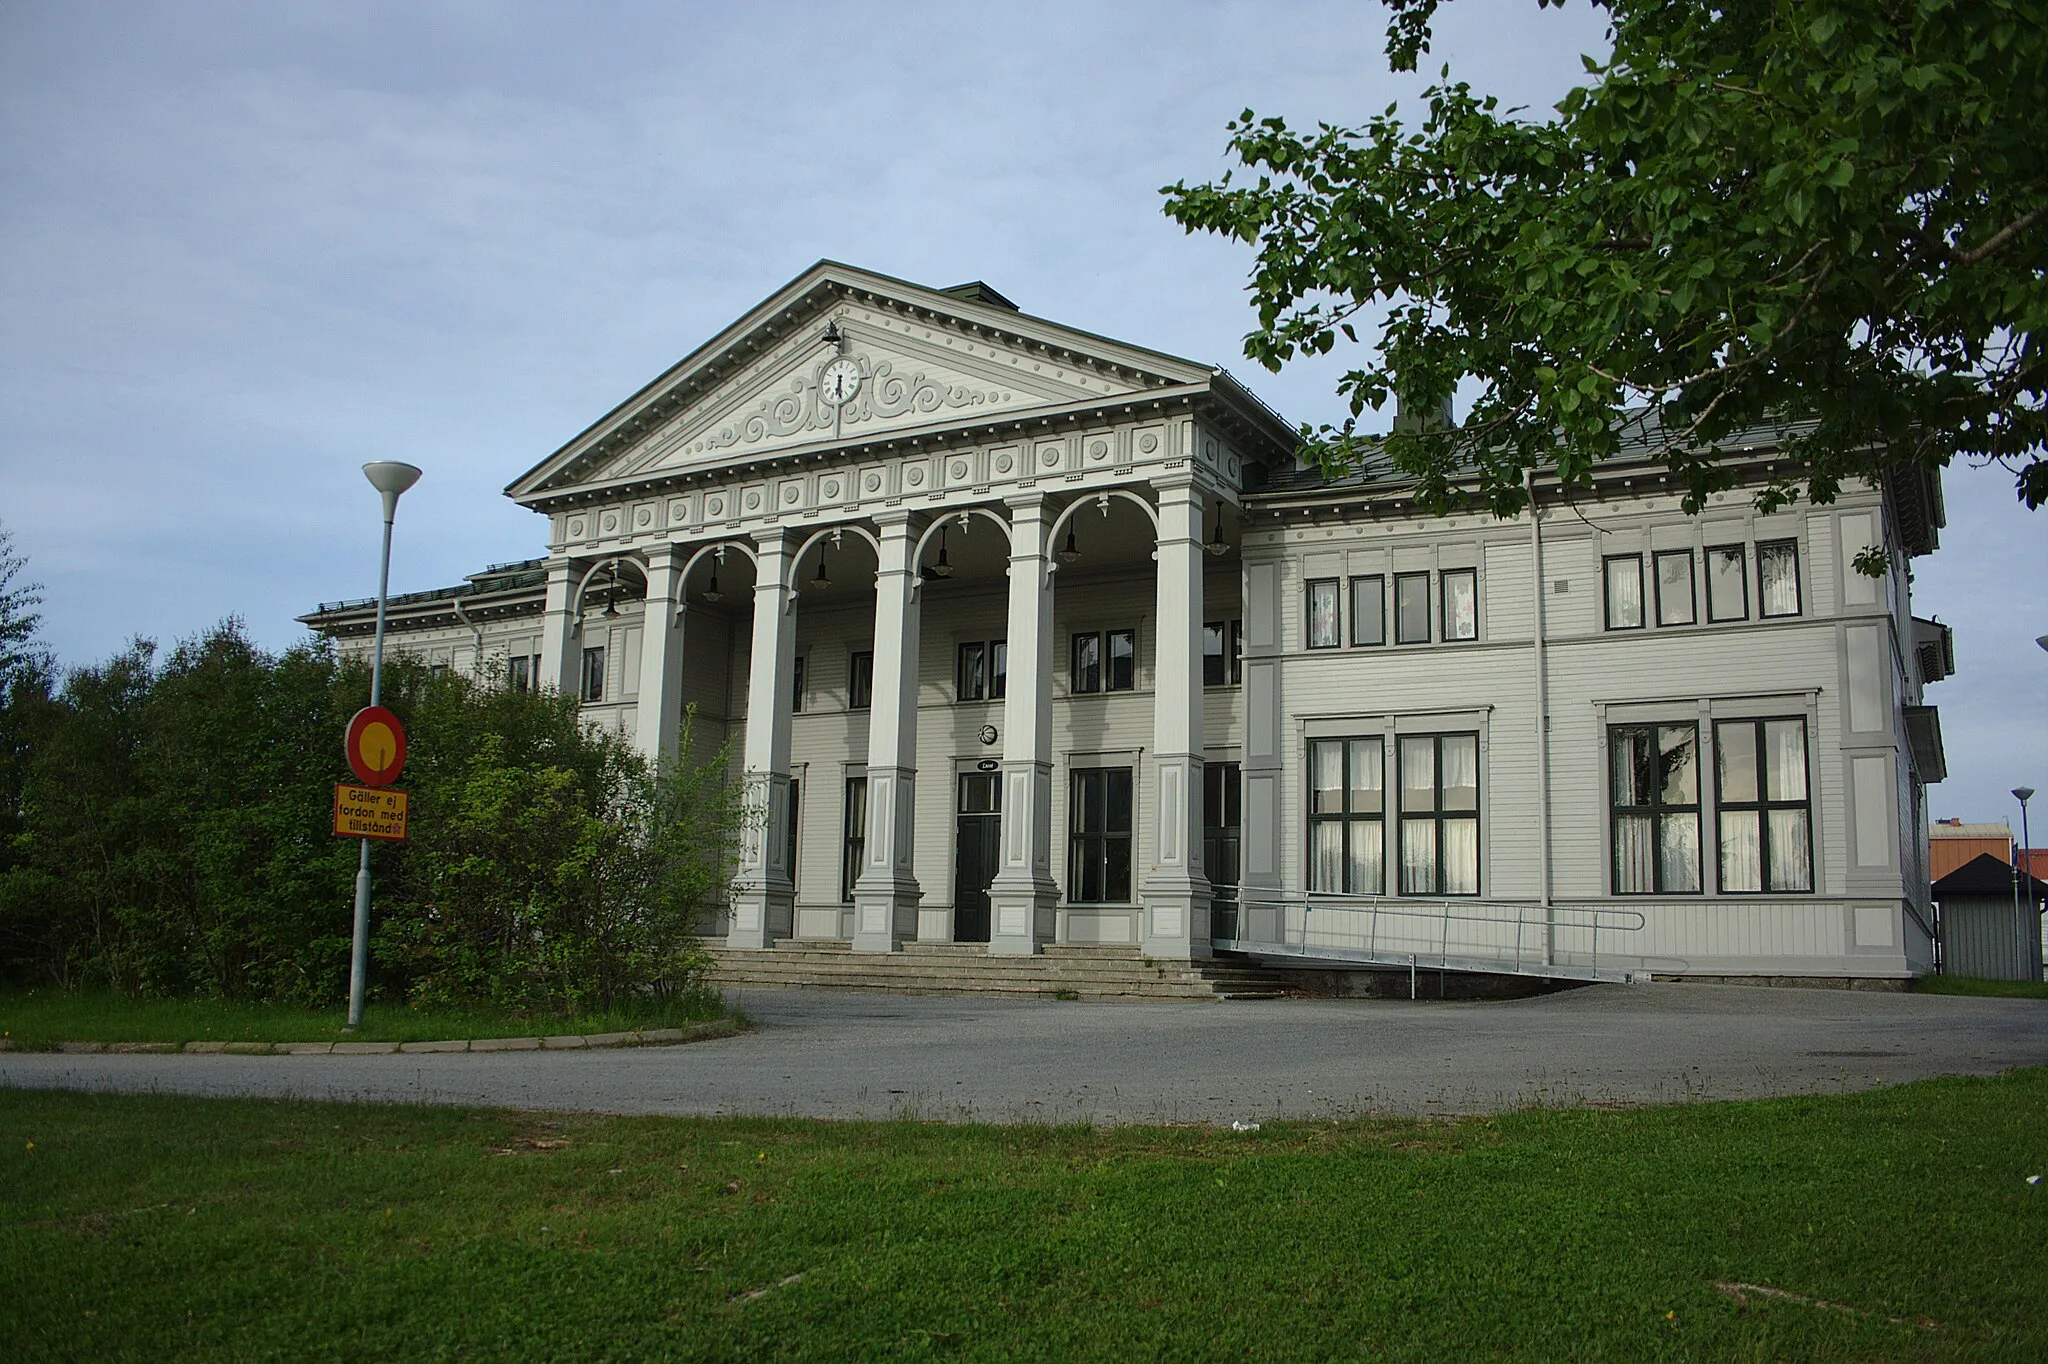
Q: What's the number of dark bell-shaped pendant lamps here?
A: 6